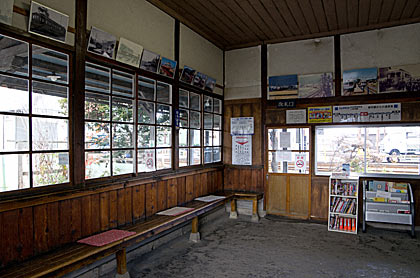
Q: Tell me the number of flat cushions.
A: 3